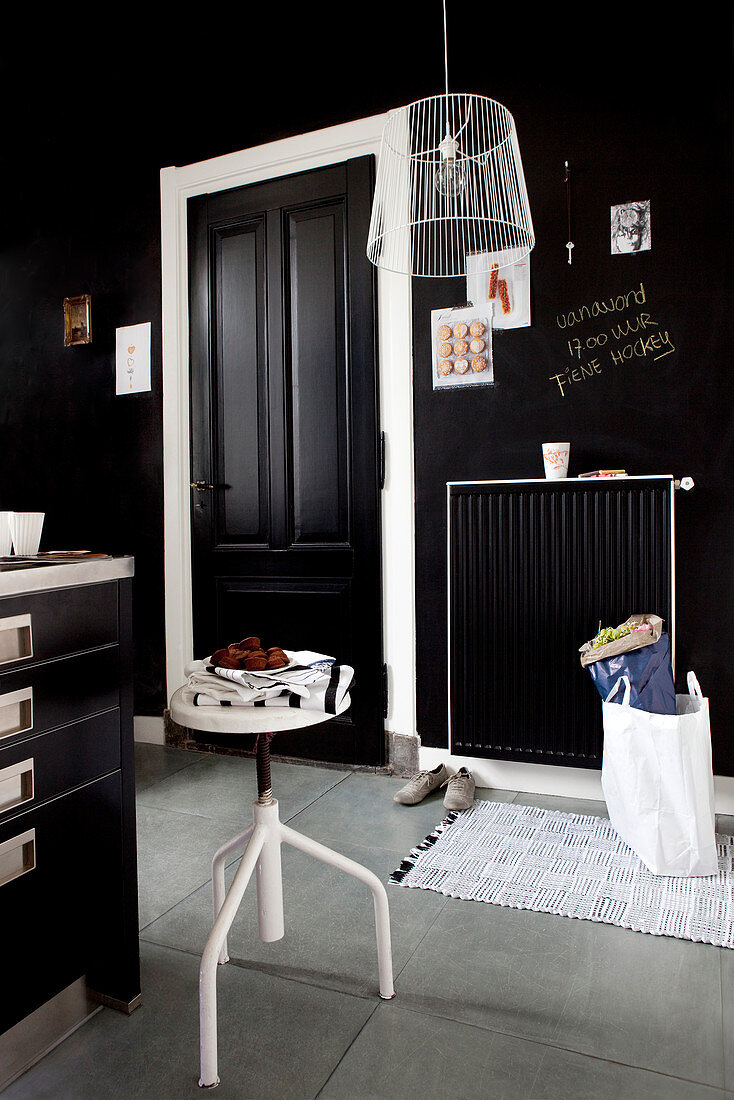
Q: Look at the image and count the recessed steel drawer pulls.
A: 4